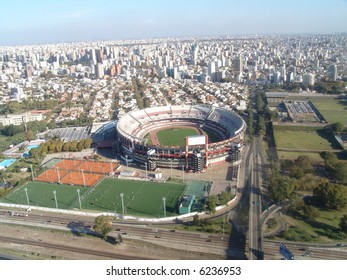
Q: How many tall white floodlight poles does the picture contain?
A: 13